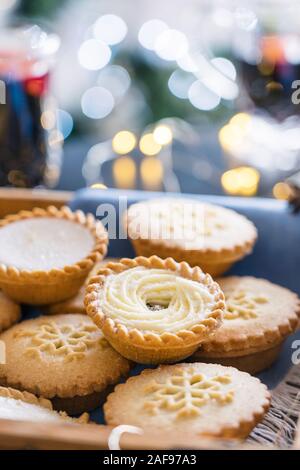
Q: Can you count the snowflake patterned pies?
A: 4